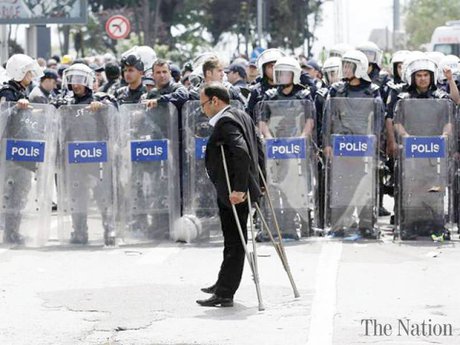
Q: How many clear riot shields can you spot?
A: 7